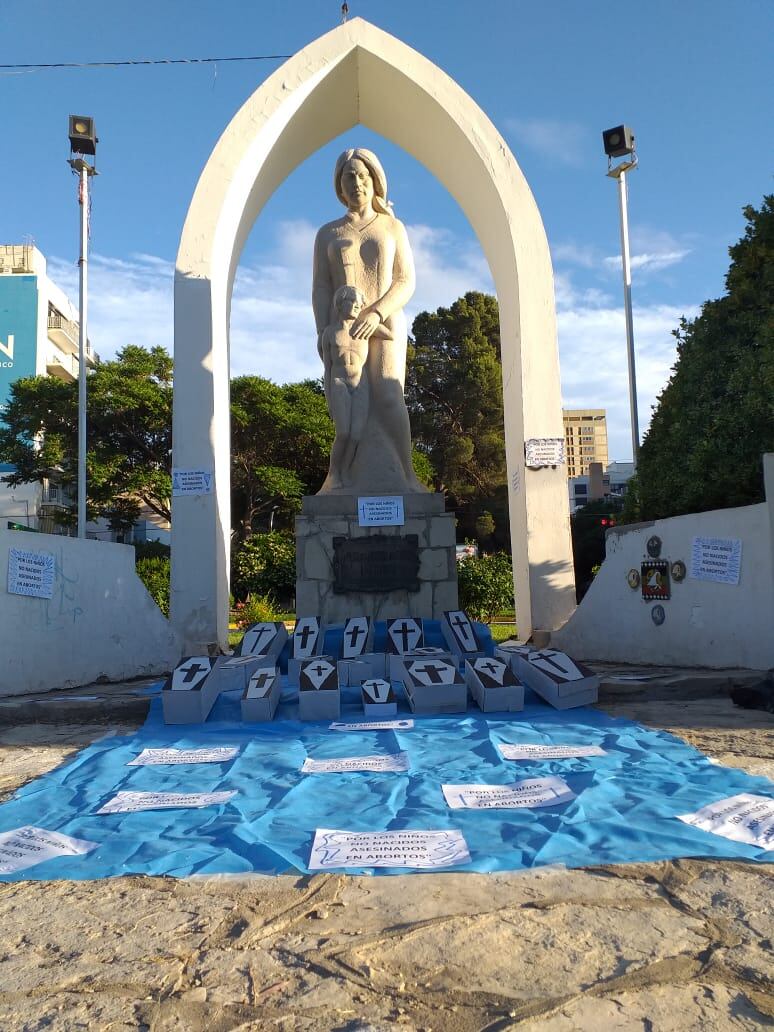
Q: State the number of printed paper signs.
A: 14